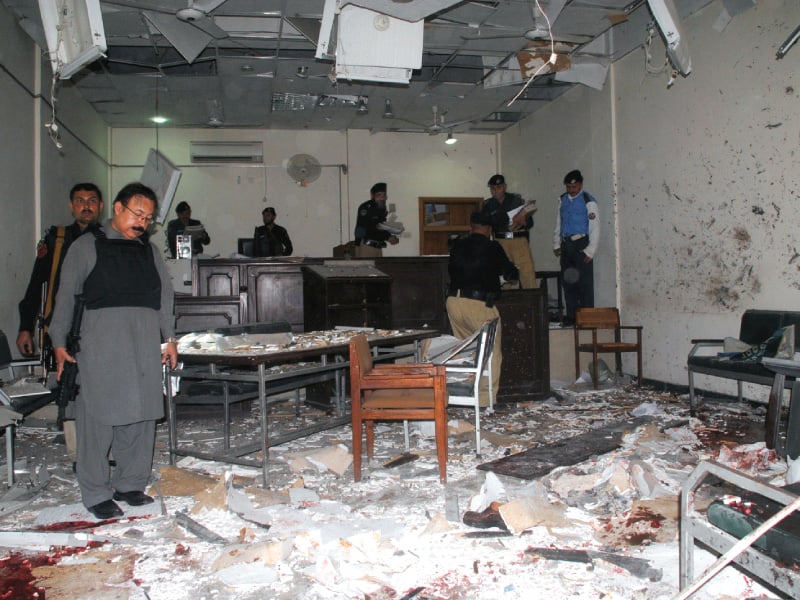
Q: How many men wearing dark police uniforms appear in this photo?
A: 6